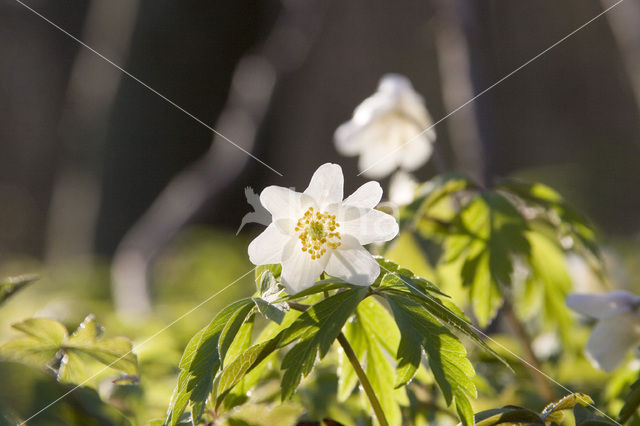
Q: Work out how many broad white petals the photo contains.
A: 7